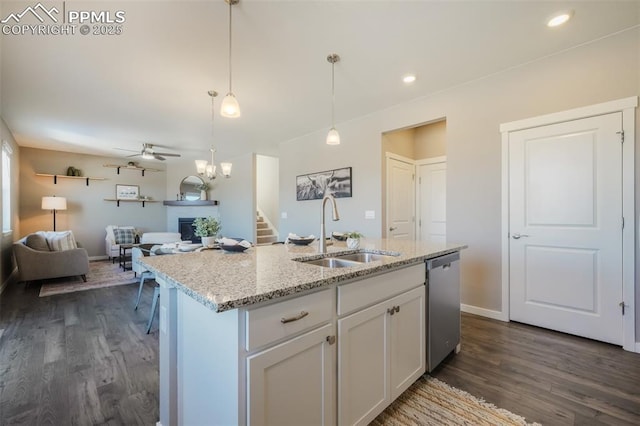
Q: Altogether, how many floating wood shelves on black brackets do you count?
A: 3